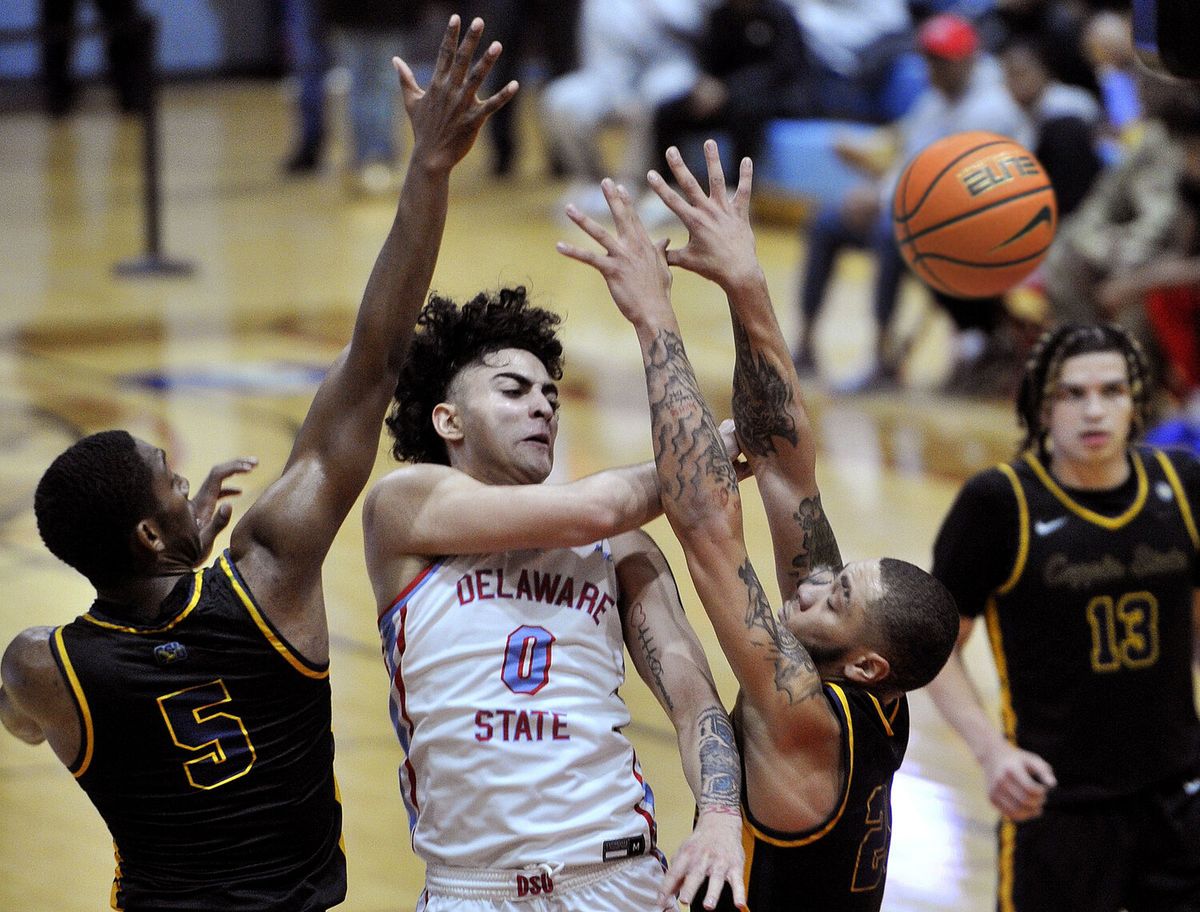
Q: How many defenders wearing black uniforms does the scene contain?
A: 3